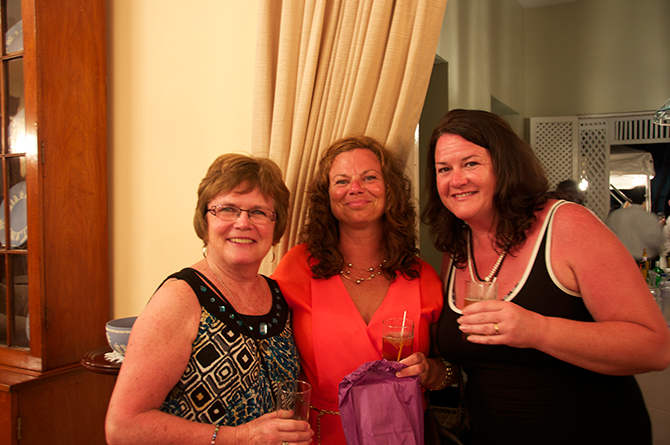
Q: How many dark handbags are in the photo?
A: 1